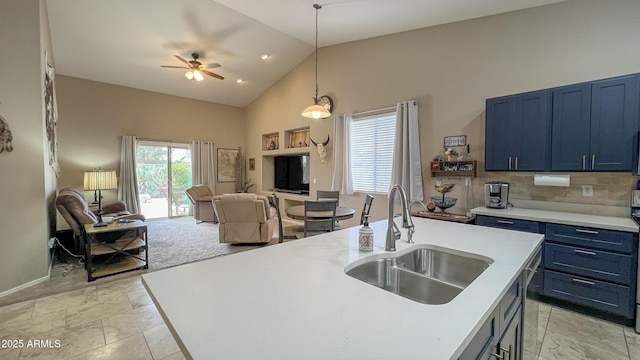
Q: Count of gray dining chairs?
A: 4